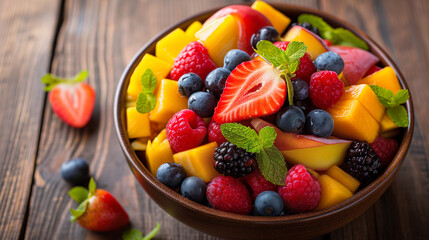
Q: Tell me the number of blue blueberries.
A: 13